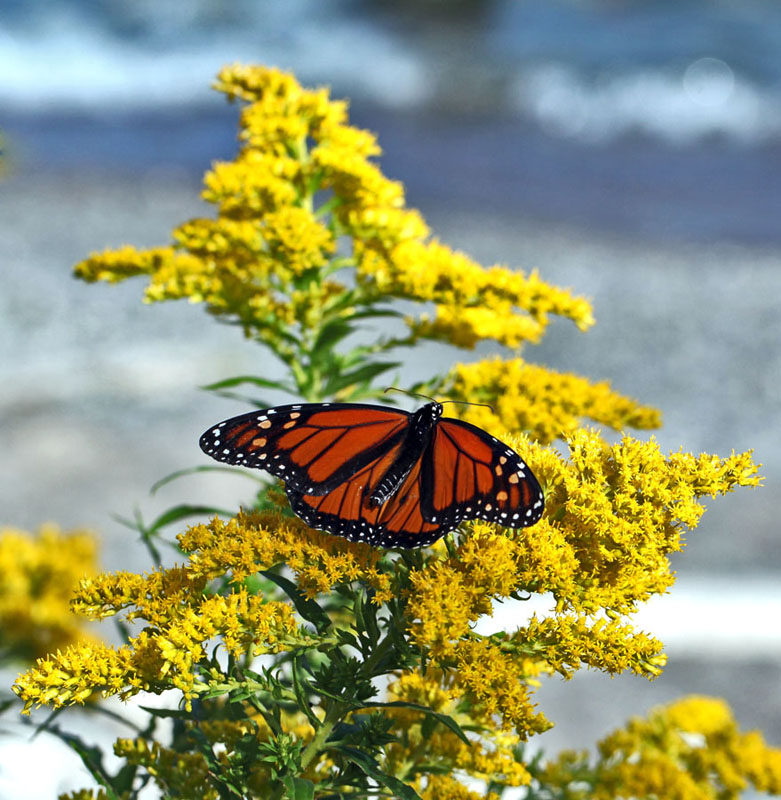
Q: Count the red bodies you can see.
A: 0